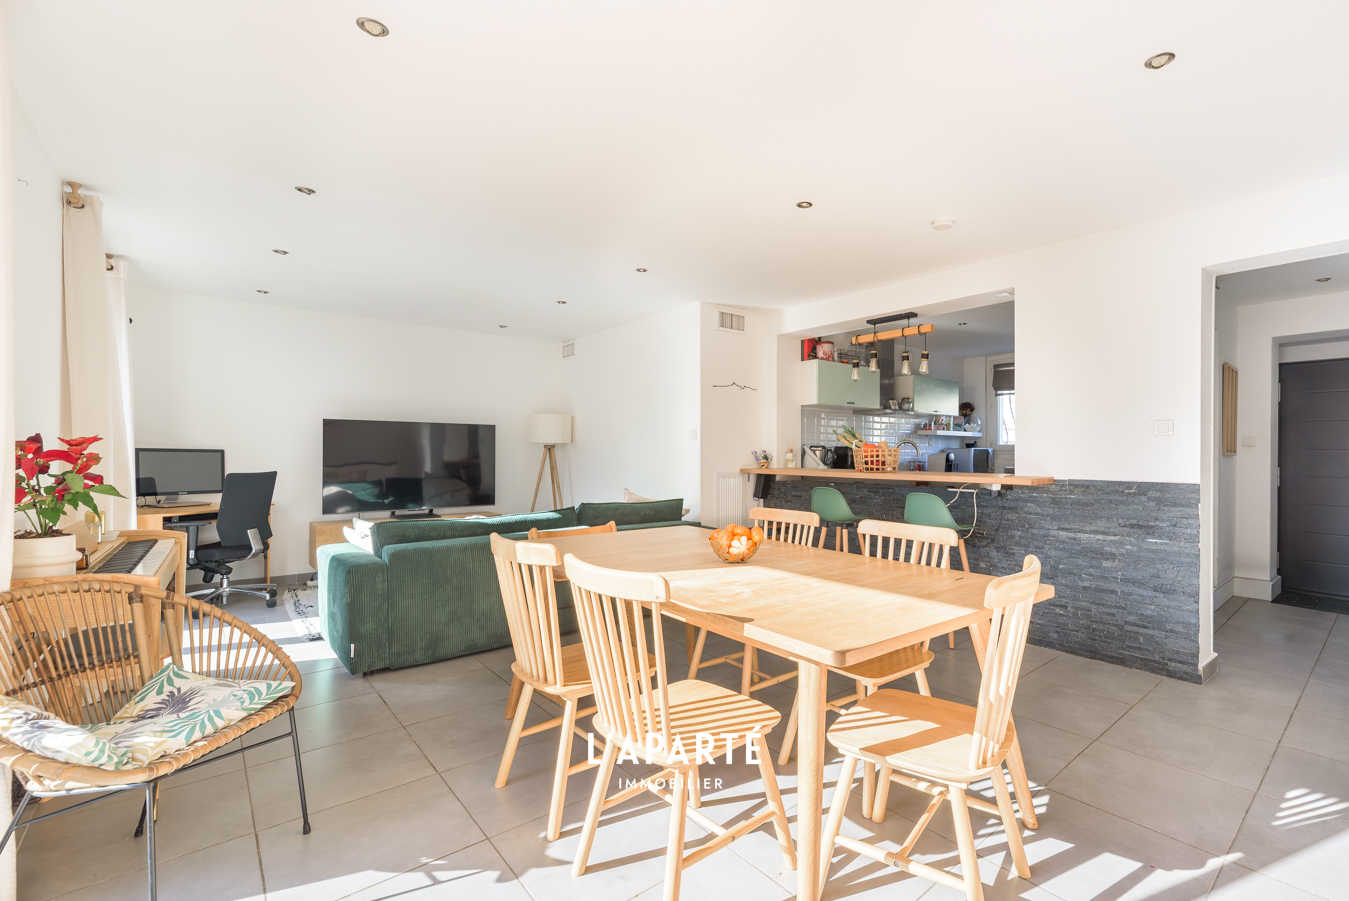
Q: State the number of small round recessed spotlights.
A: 11